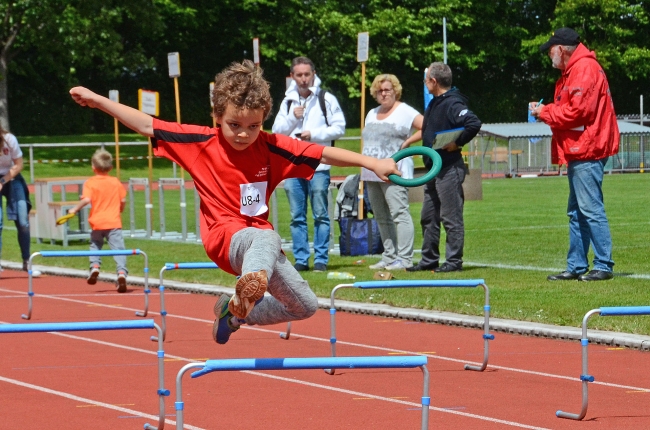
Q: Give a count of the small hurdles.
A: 6